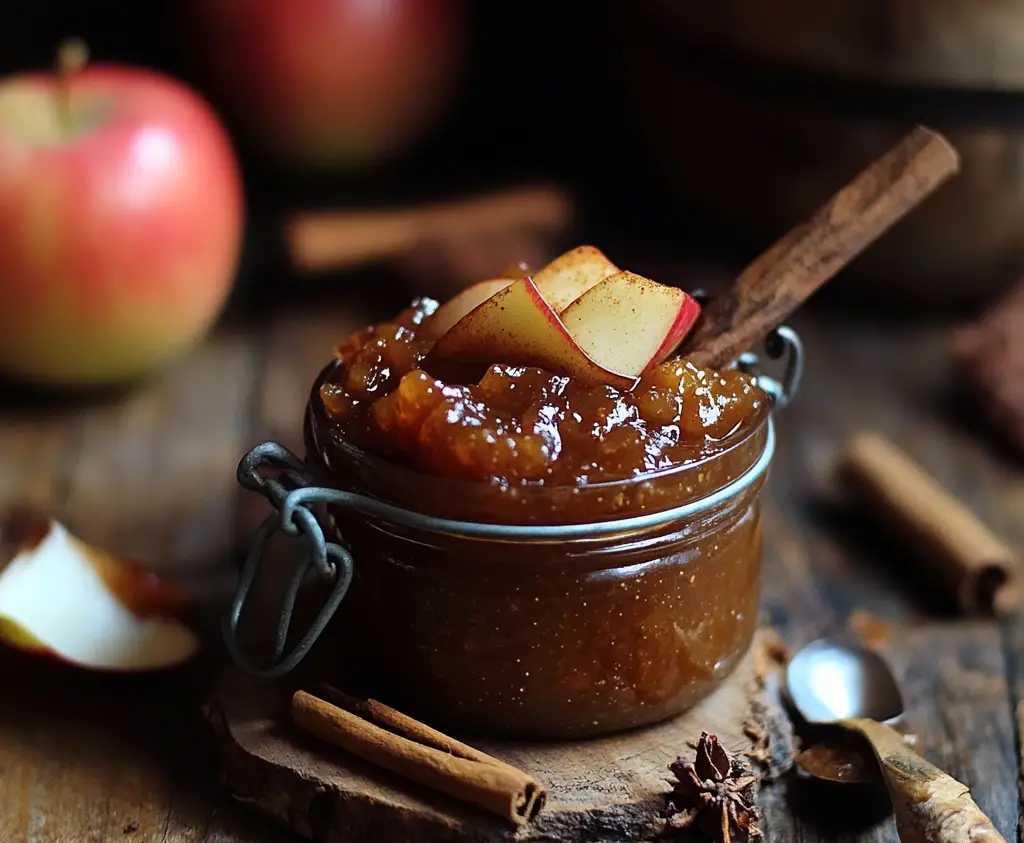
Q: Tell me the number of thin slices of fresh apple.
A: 4